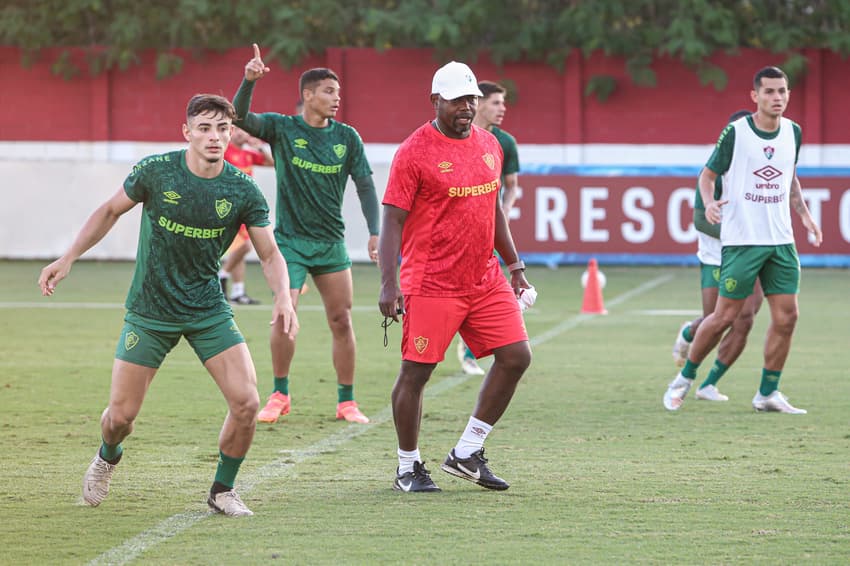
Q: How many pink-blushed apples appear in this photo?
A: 0